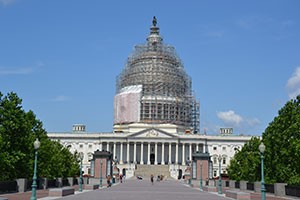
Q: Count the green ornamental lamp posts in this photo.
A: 6